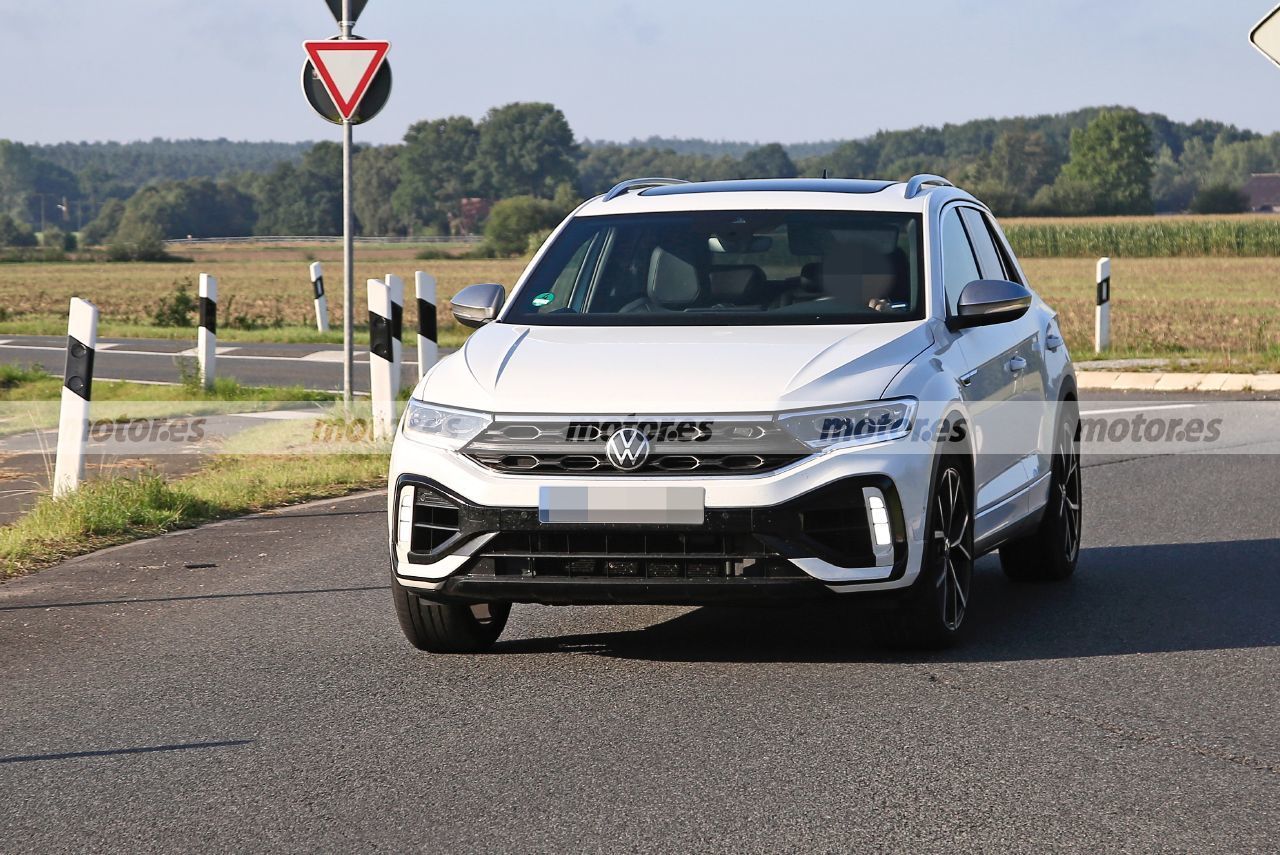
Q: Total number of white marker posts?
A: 7